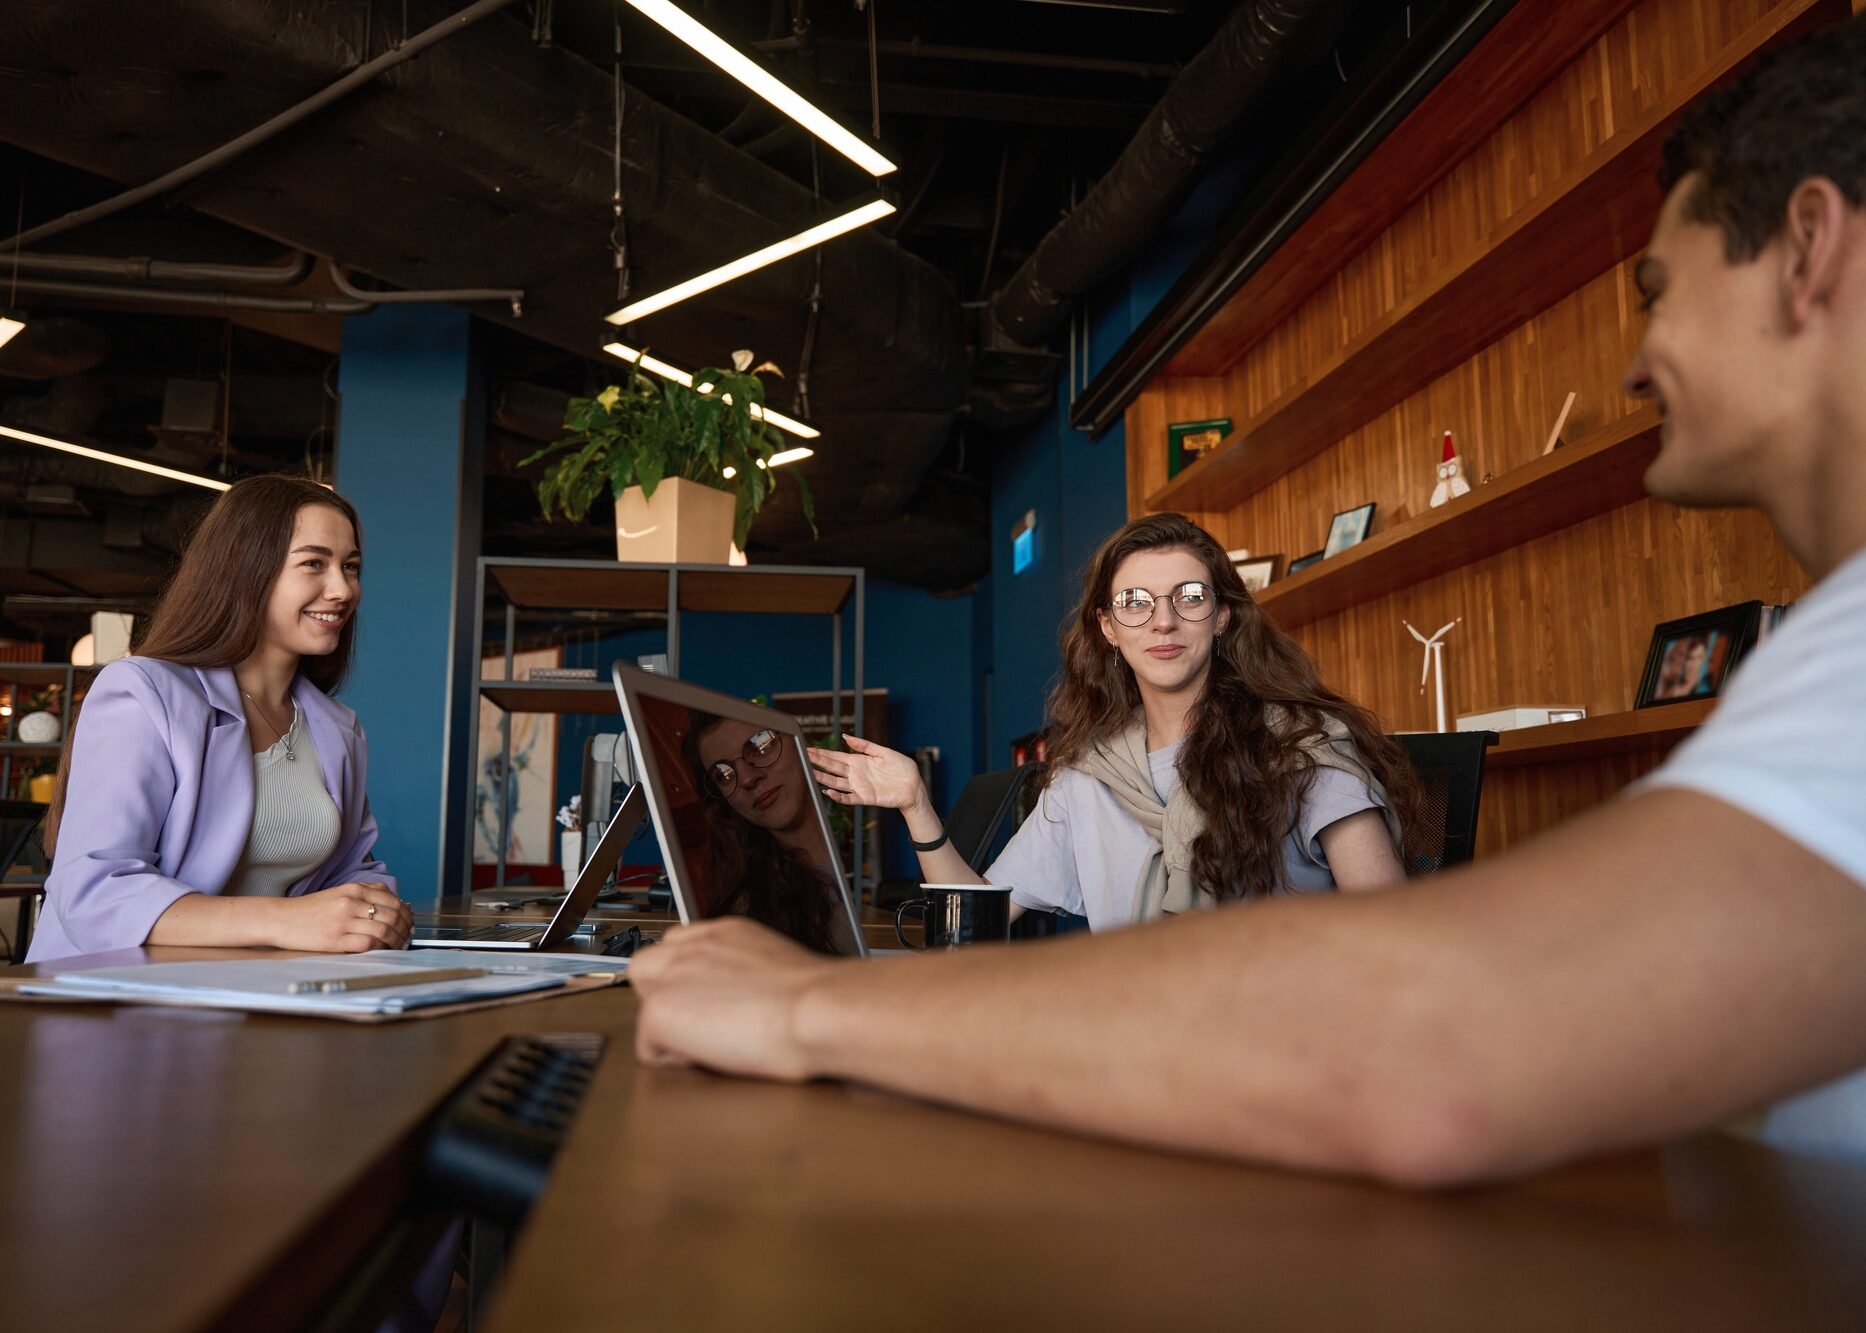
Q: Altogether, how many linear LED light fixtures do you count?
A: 6